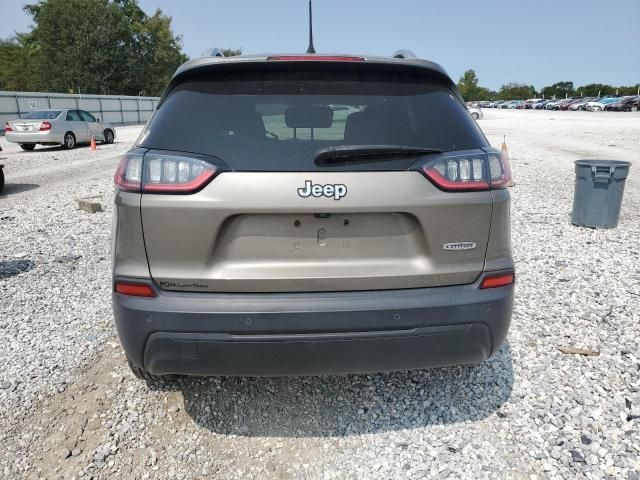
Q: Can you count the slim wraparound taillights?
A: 2